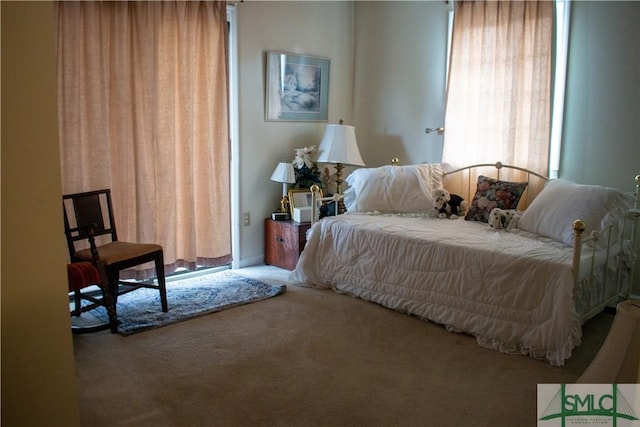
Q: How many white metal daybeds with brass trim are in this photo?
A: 1